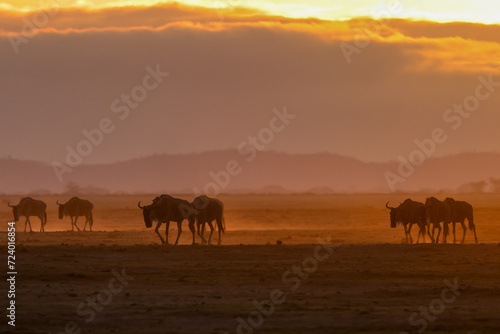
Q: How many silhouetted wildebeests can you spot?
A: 7